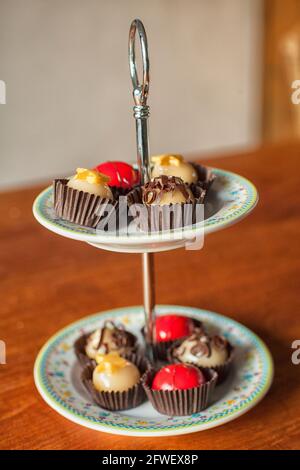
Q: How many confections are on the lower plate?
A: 5